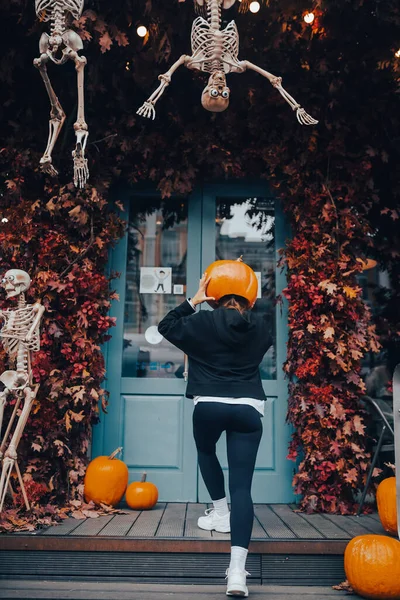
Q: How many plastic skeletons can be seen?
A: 3